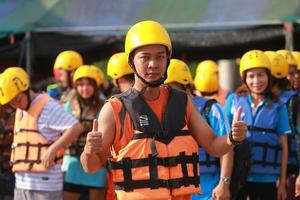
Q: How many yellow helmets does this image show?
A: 13